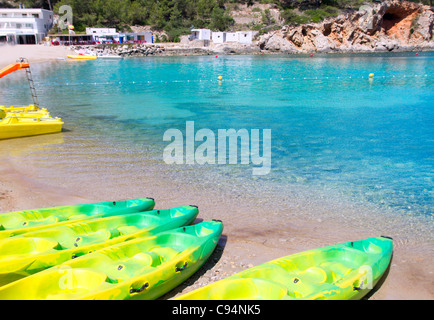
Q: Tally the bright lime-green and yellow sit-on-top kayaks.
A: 4